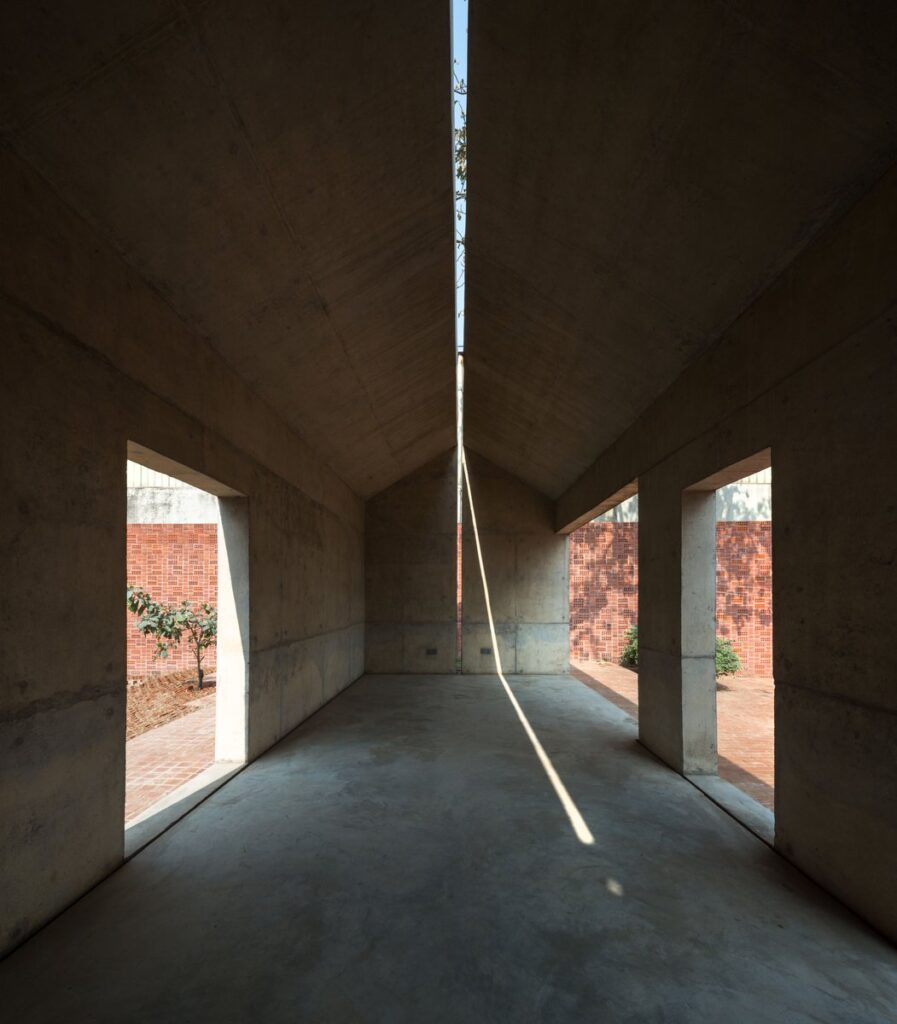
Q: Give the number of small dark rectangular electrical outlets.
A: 2